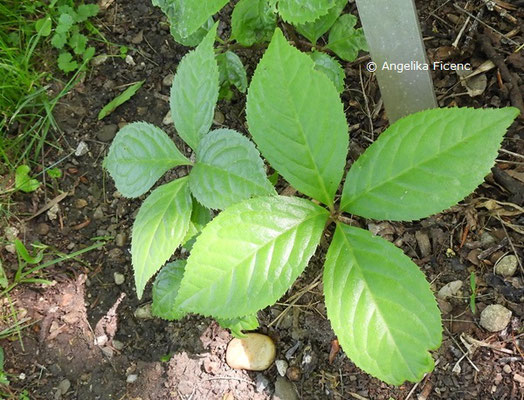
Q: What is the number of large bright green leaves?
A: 4